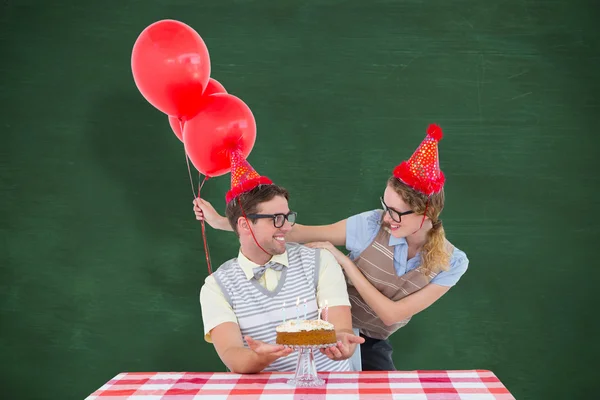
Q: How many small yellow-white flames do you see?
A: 5